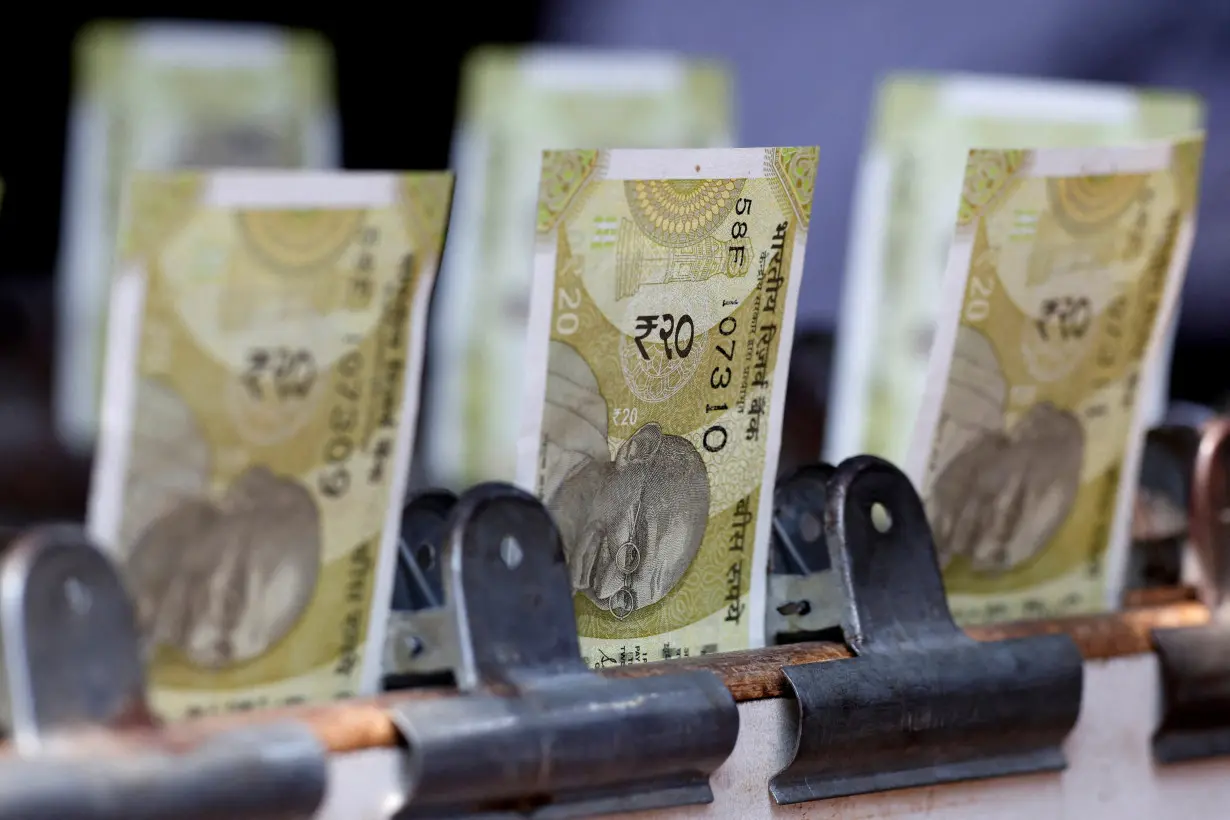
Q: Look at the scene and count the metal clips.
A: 4